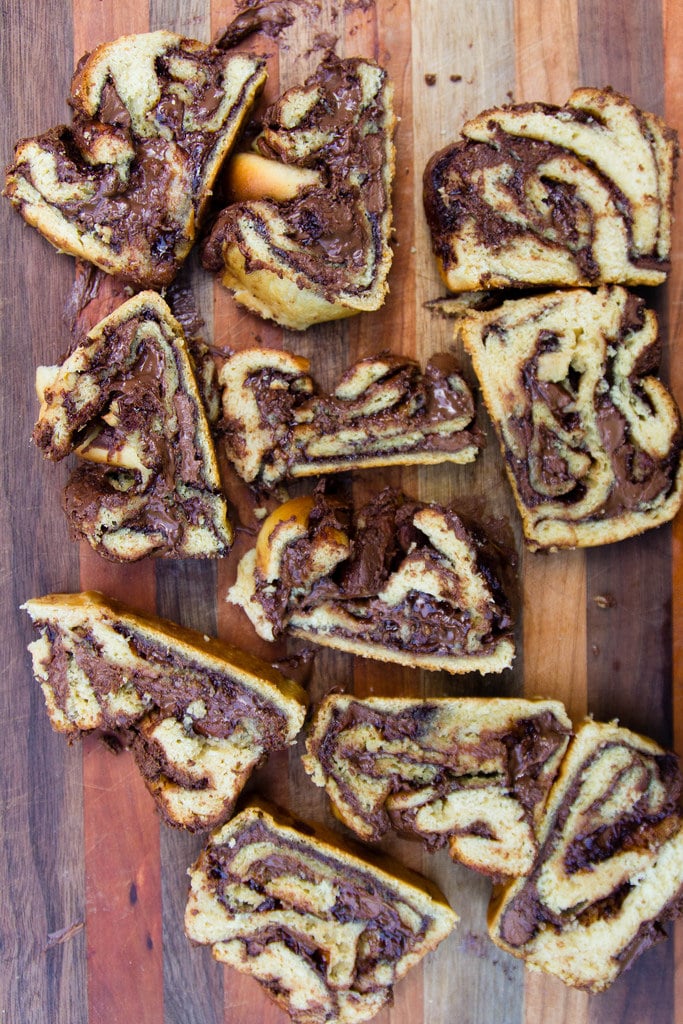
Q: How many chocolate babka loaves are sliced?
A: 11